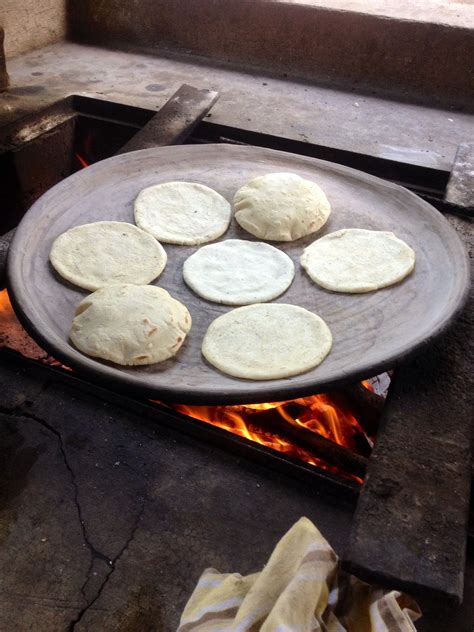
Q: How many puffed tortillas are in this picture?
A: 2